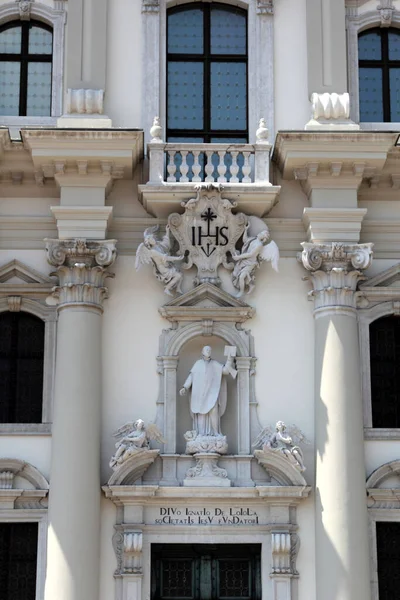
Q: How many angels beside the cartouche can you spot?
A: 2